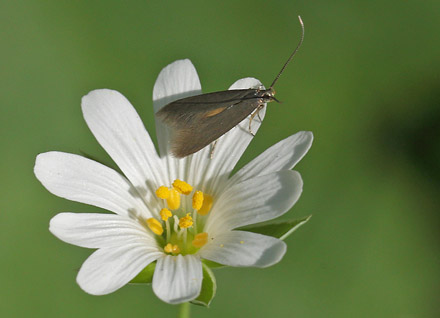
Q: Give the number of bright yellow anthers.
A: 10